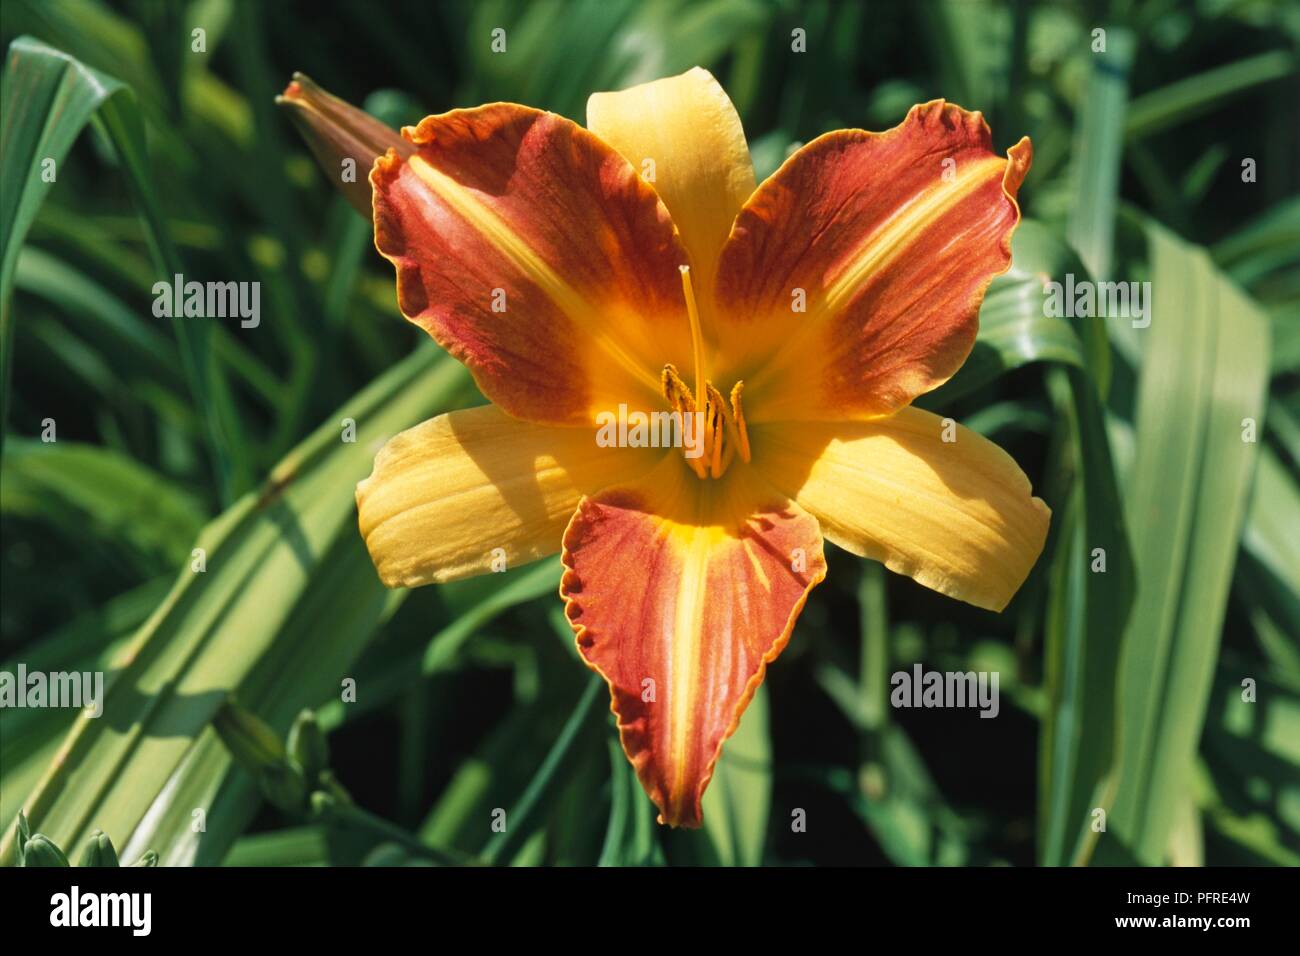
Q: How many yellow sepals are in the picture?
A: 3